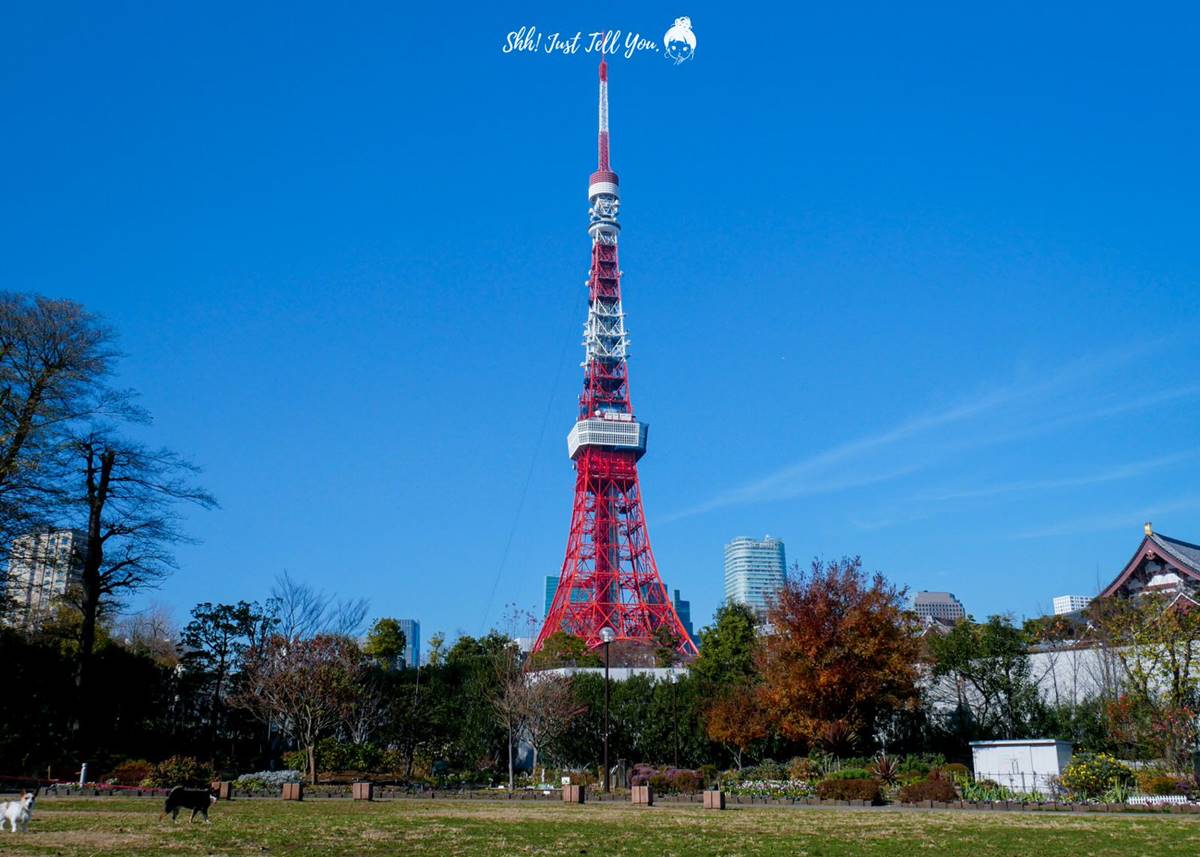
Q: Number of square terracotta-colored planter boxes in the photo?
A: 6